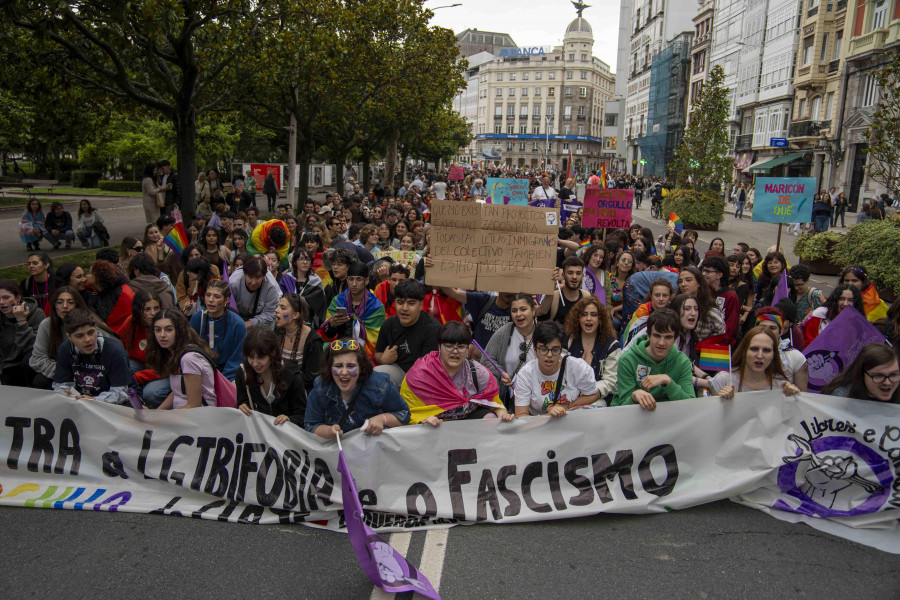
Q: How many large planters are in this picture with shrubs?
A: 3